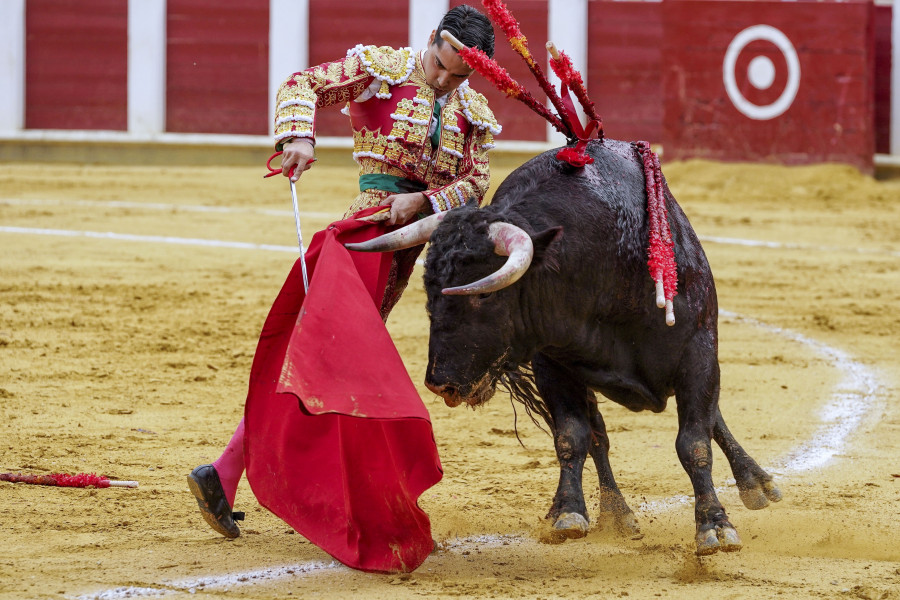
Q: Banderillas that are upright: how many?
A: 3